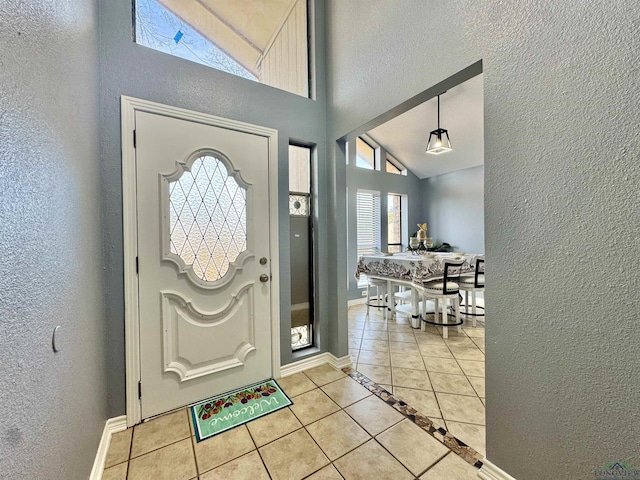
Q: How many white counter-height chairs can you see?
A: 3